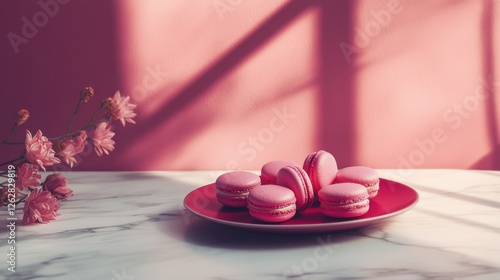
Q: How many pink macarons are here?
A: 7